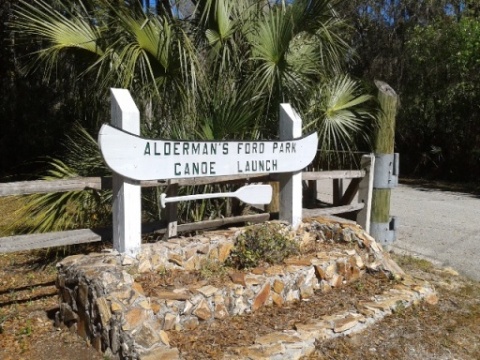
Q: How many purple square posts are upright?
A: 0